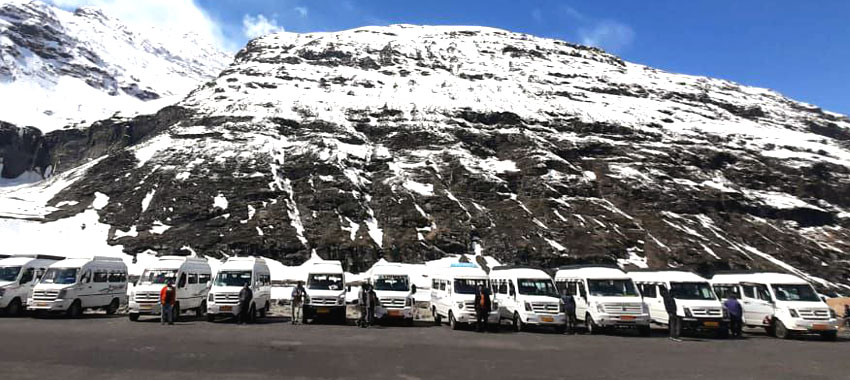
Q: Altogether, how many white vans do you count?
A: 11